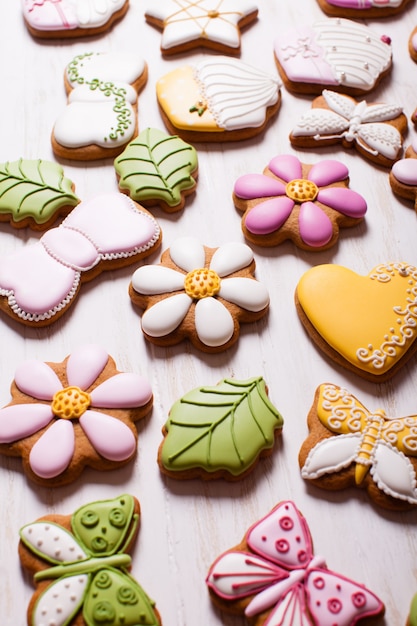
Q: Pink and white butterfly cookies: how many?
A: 1